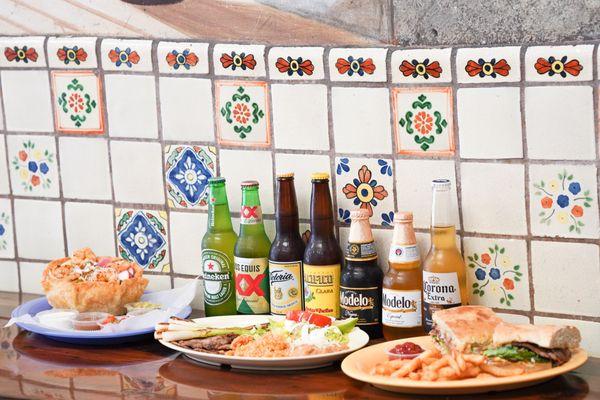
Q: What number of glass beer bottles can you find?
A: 7